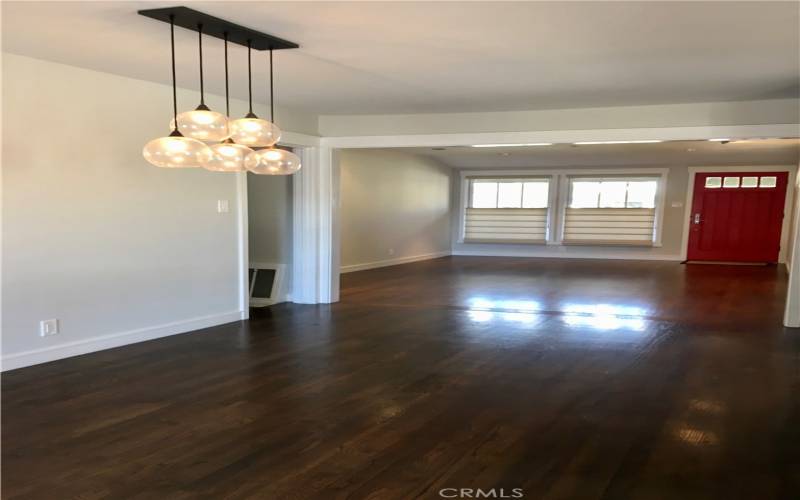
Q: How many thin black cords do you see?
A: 5